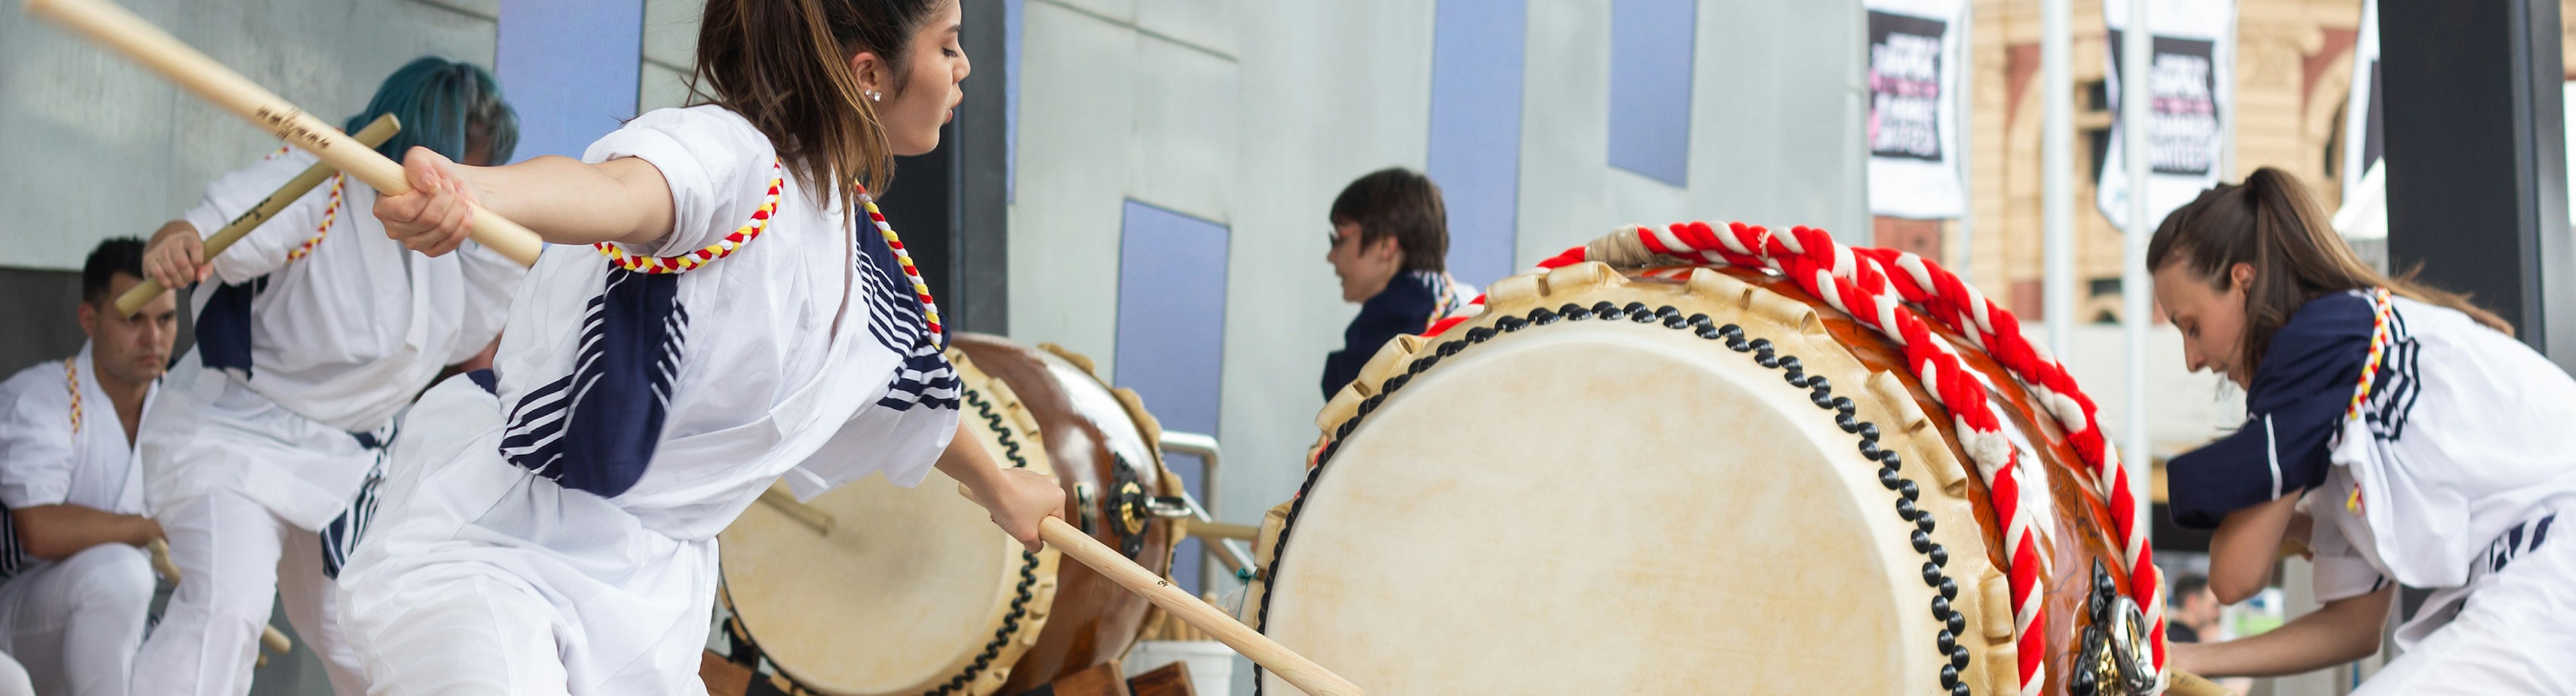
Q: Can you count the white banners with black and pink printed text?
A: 2